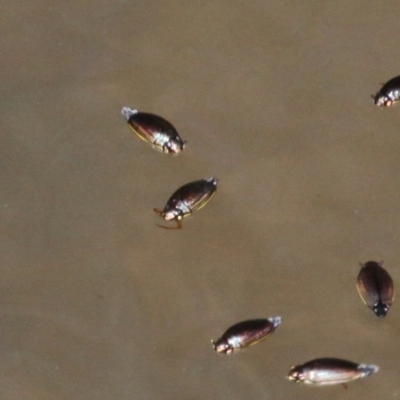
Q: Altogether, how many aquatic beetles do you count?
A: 6